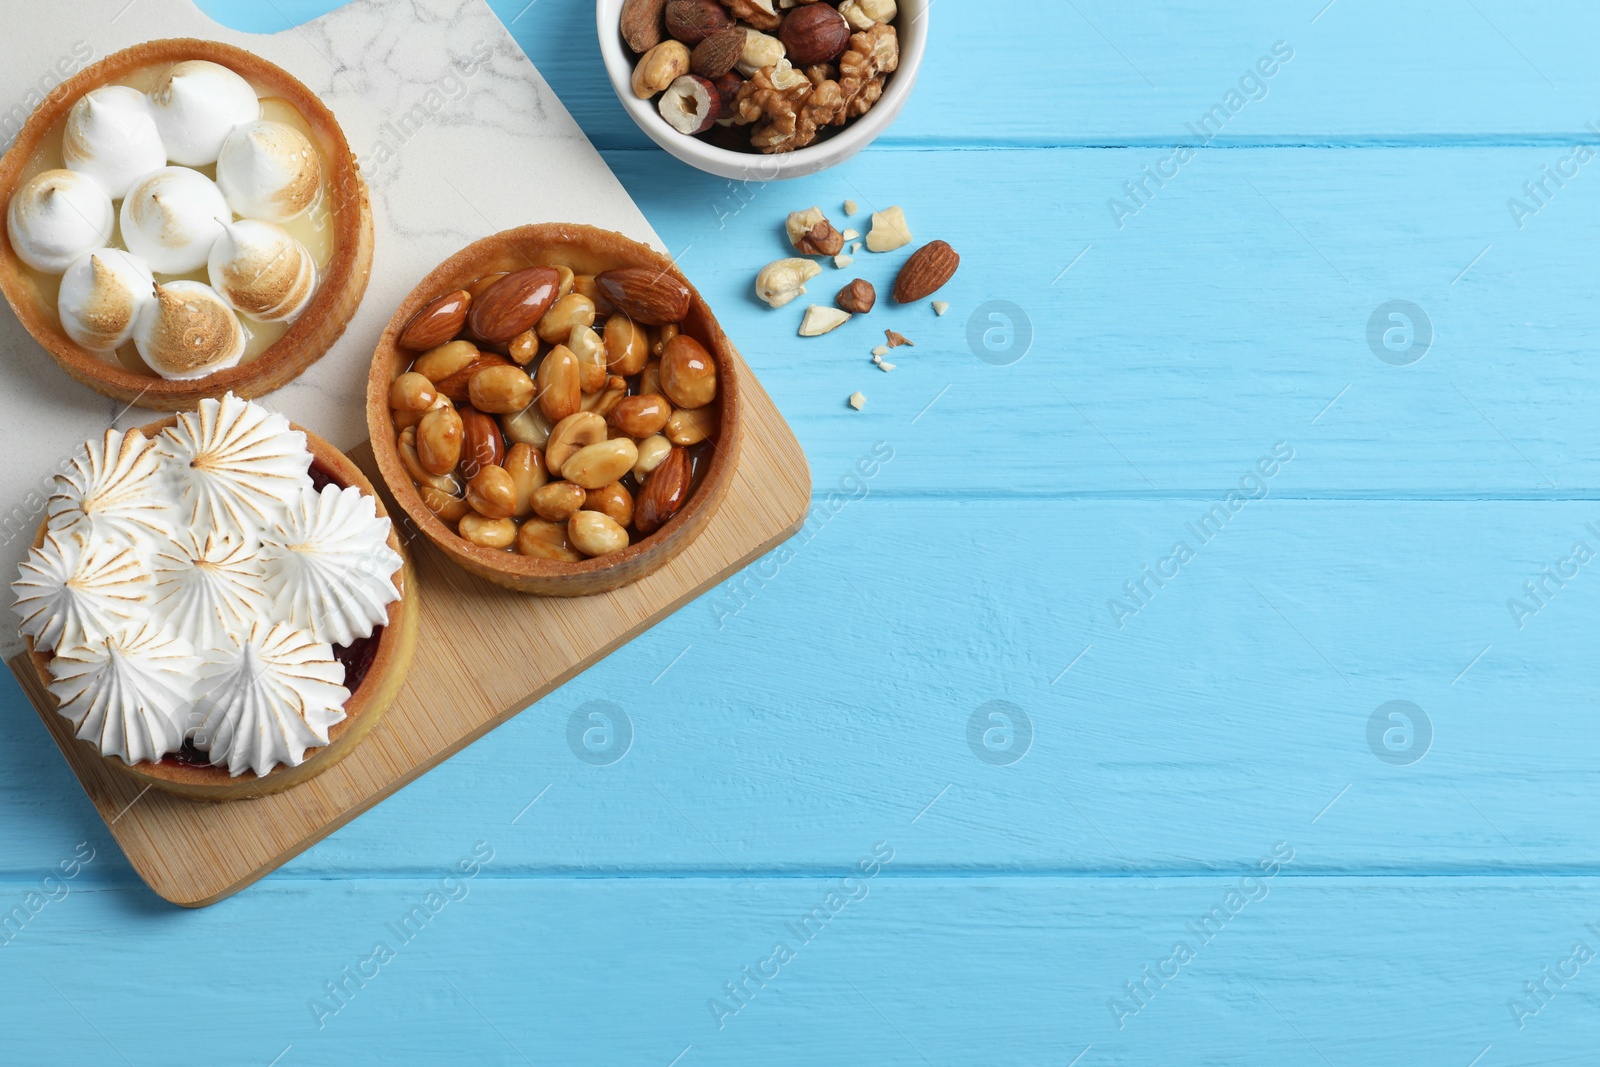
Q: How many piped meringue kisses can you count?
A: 15